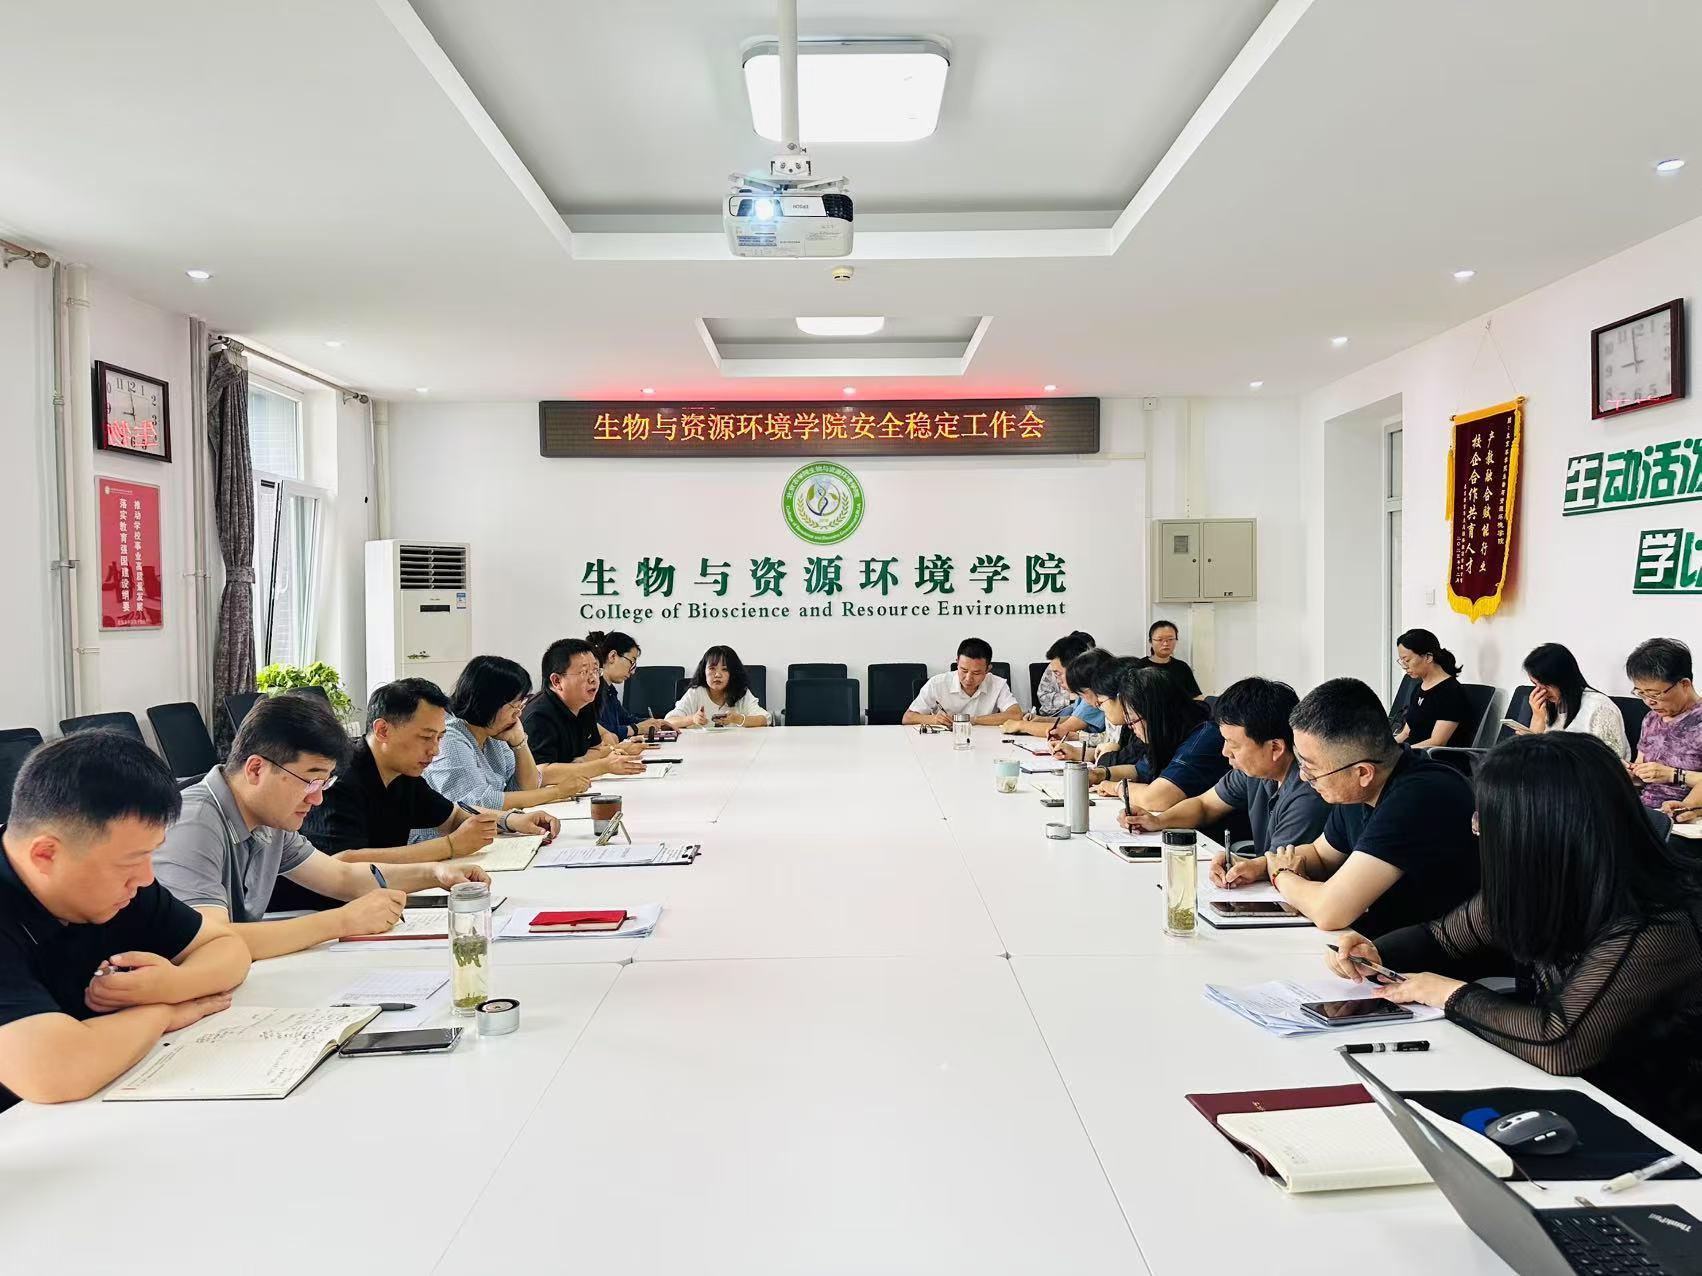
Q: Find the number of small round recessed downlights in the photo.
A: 10